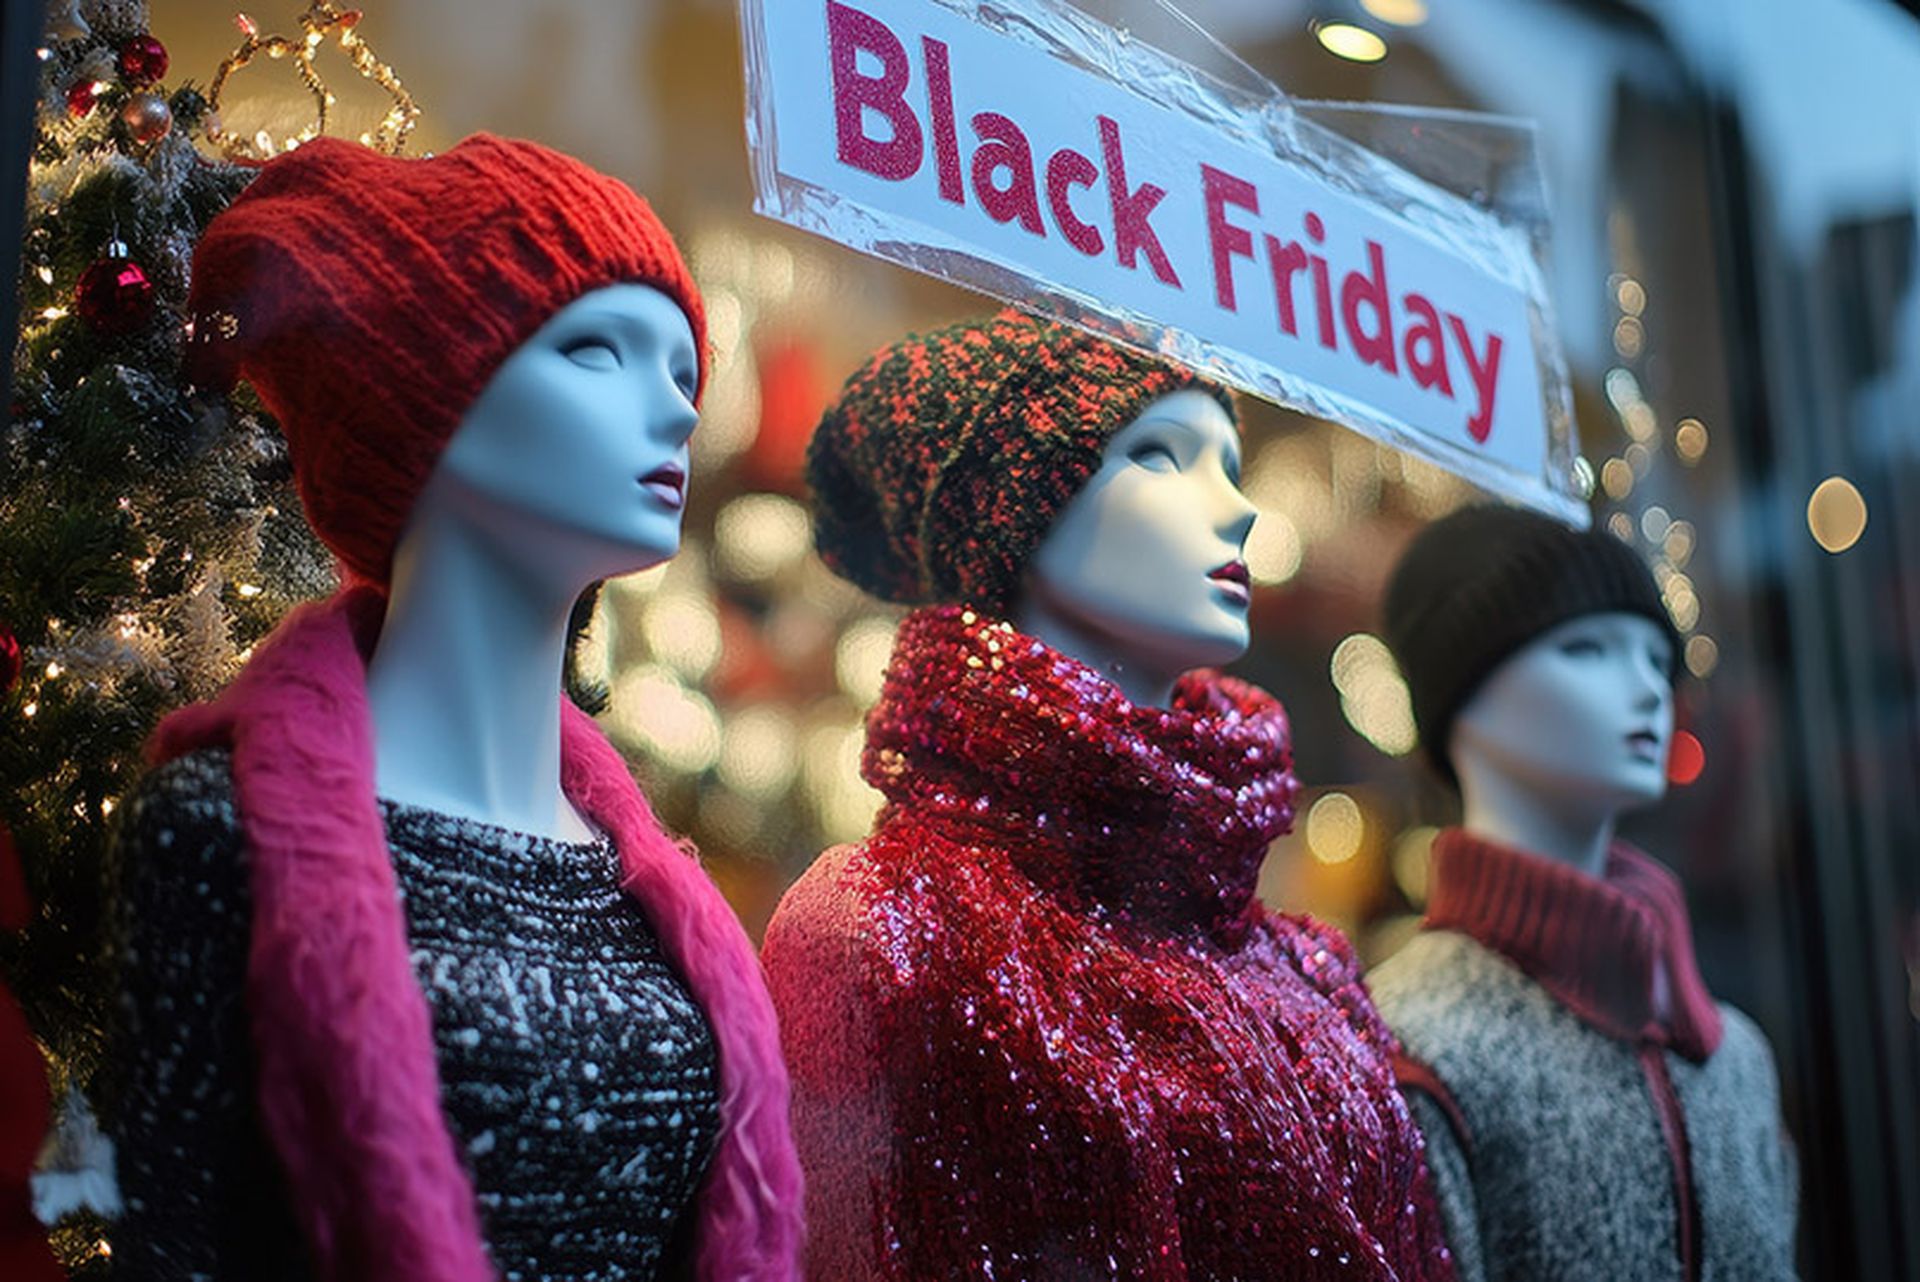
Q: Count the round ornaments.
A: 5